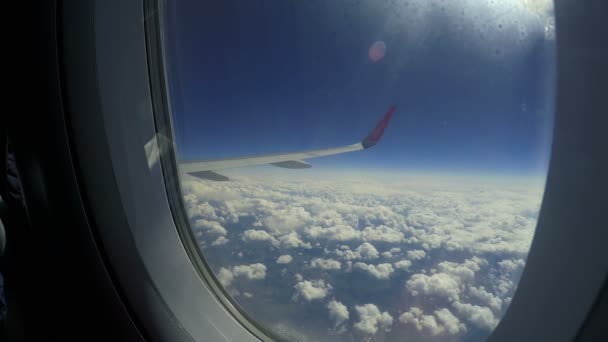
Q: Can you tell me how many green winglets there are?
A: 0